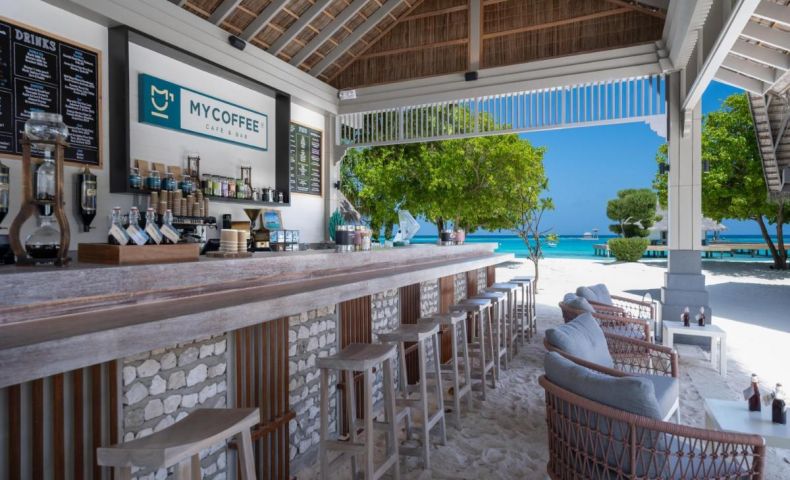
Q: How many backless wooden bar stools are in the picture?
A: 9